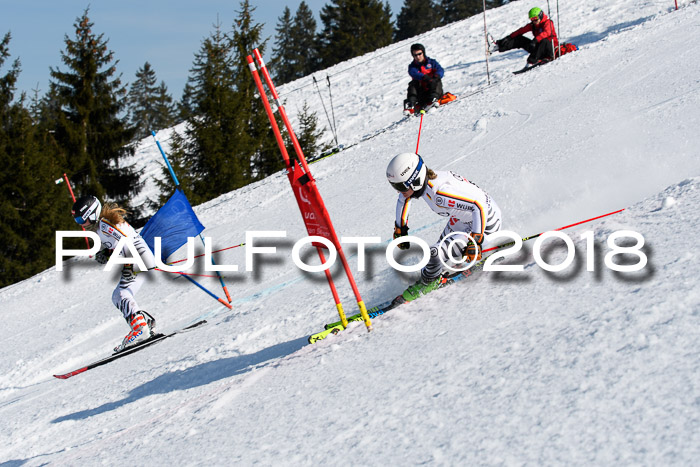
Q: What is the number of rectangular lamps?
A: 0